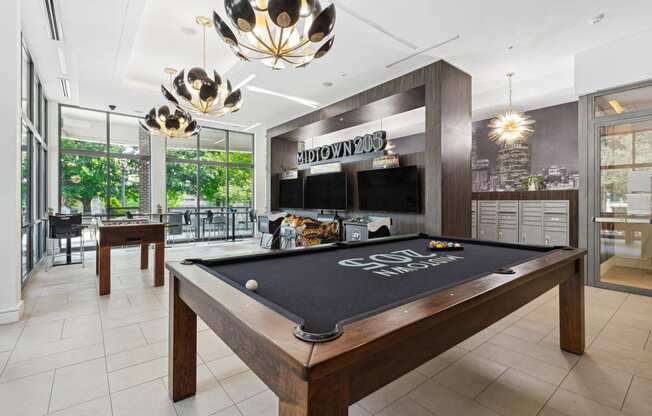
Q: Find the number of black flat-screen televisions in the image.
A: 3